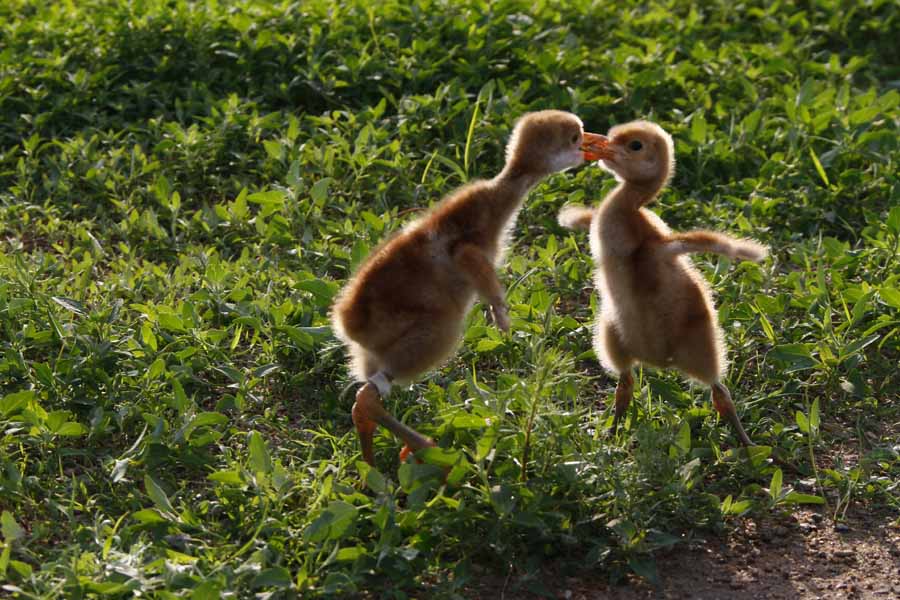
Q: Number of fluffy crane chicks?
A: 2